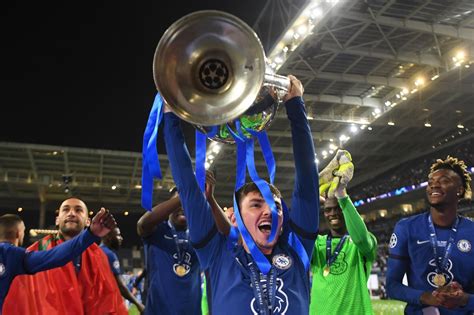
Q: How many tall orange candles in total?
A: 0